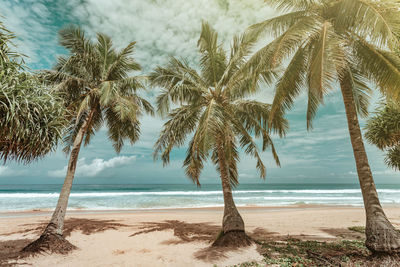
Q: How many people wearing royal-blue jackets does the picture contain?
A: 0